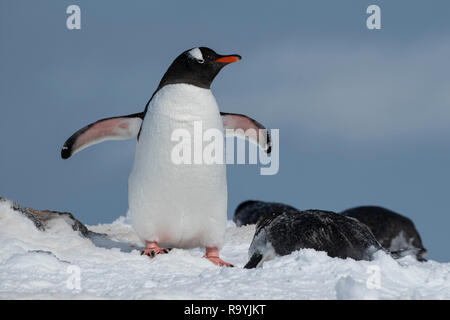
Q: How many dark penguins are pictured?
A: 3